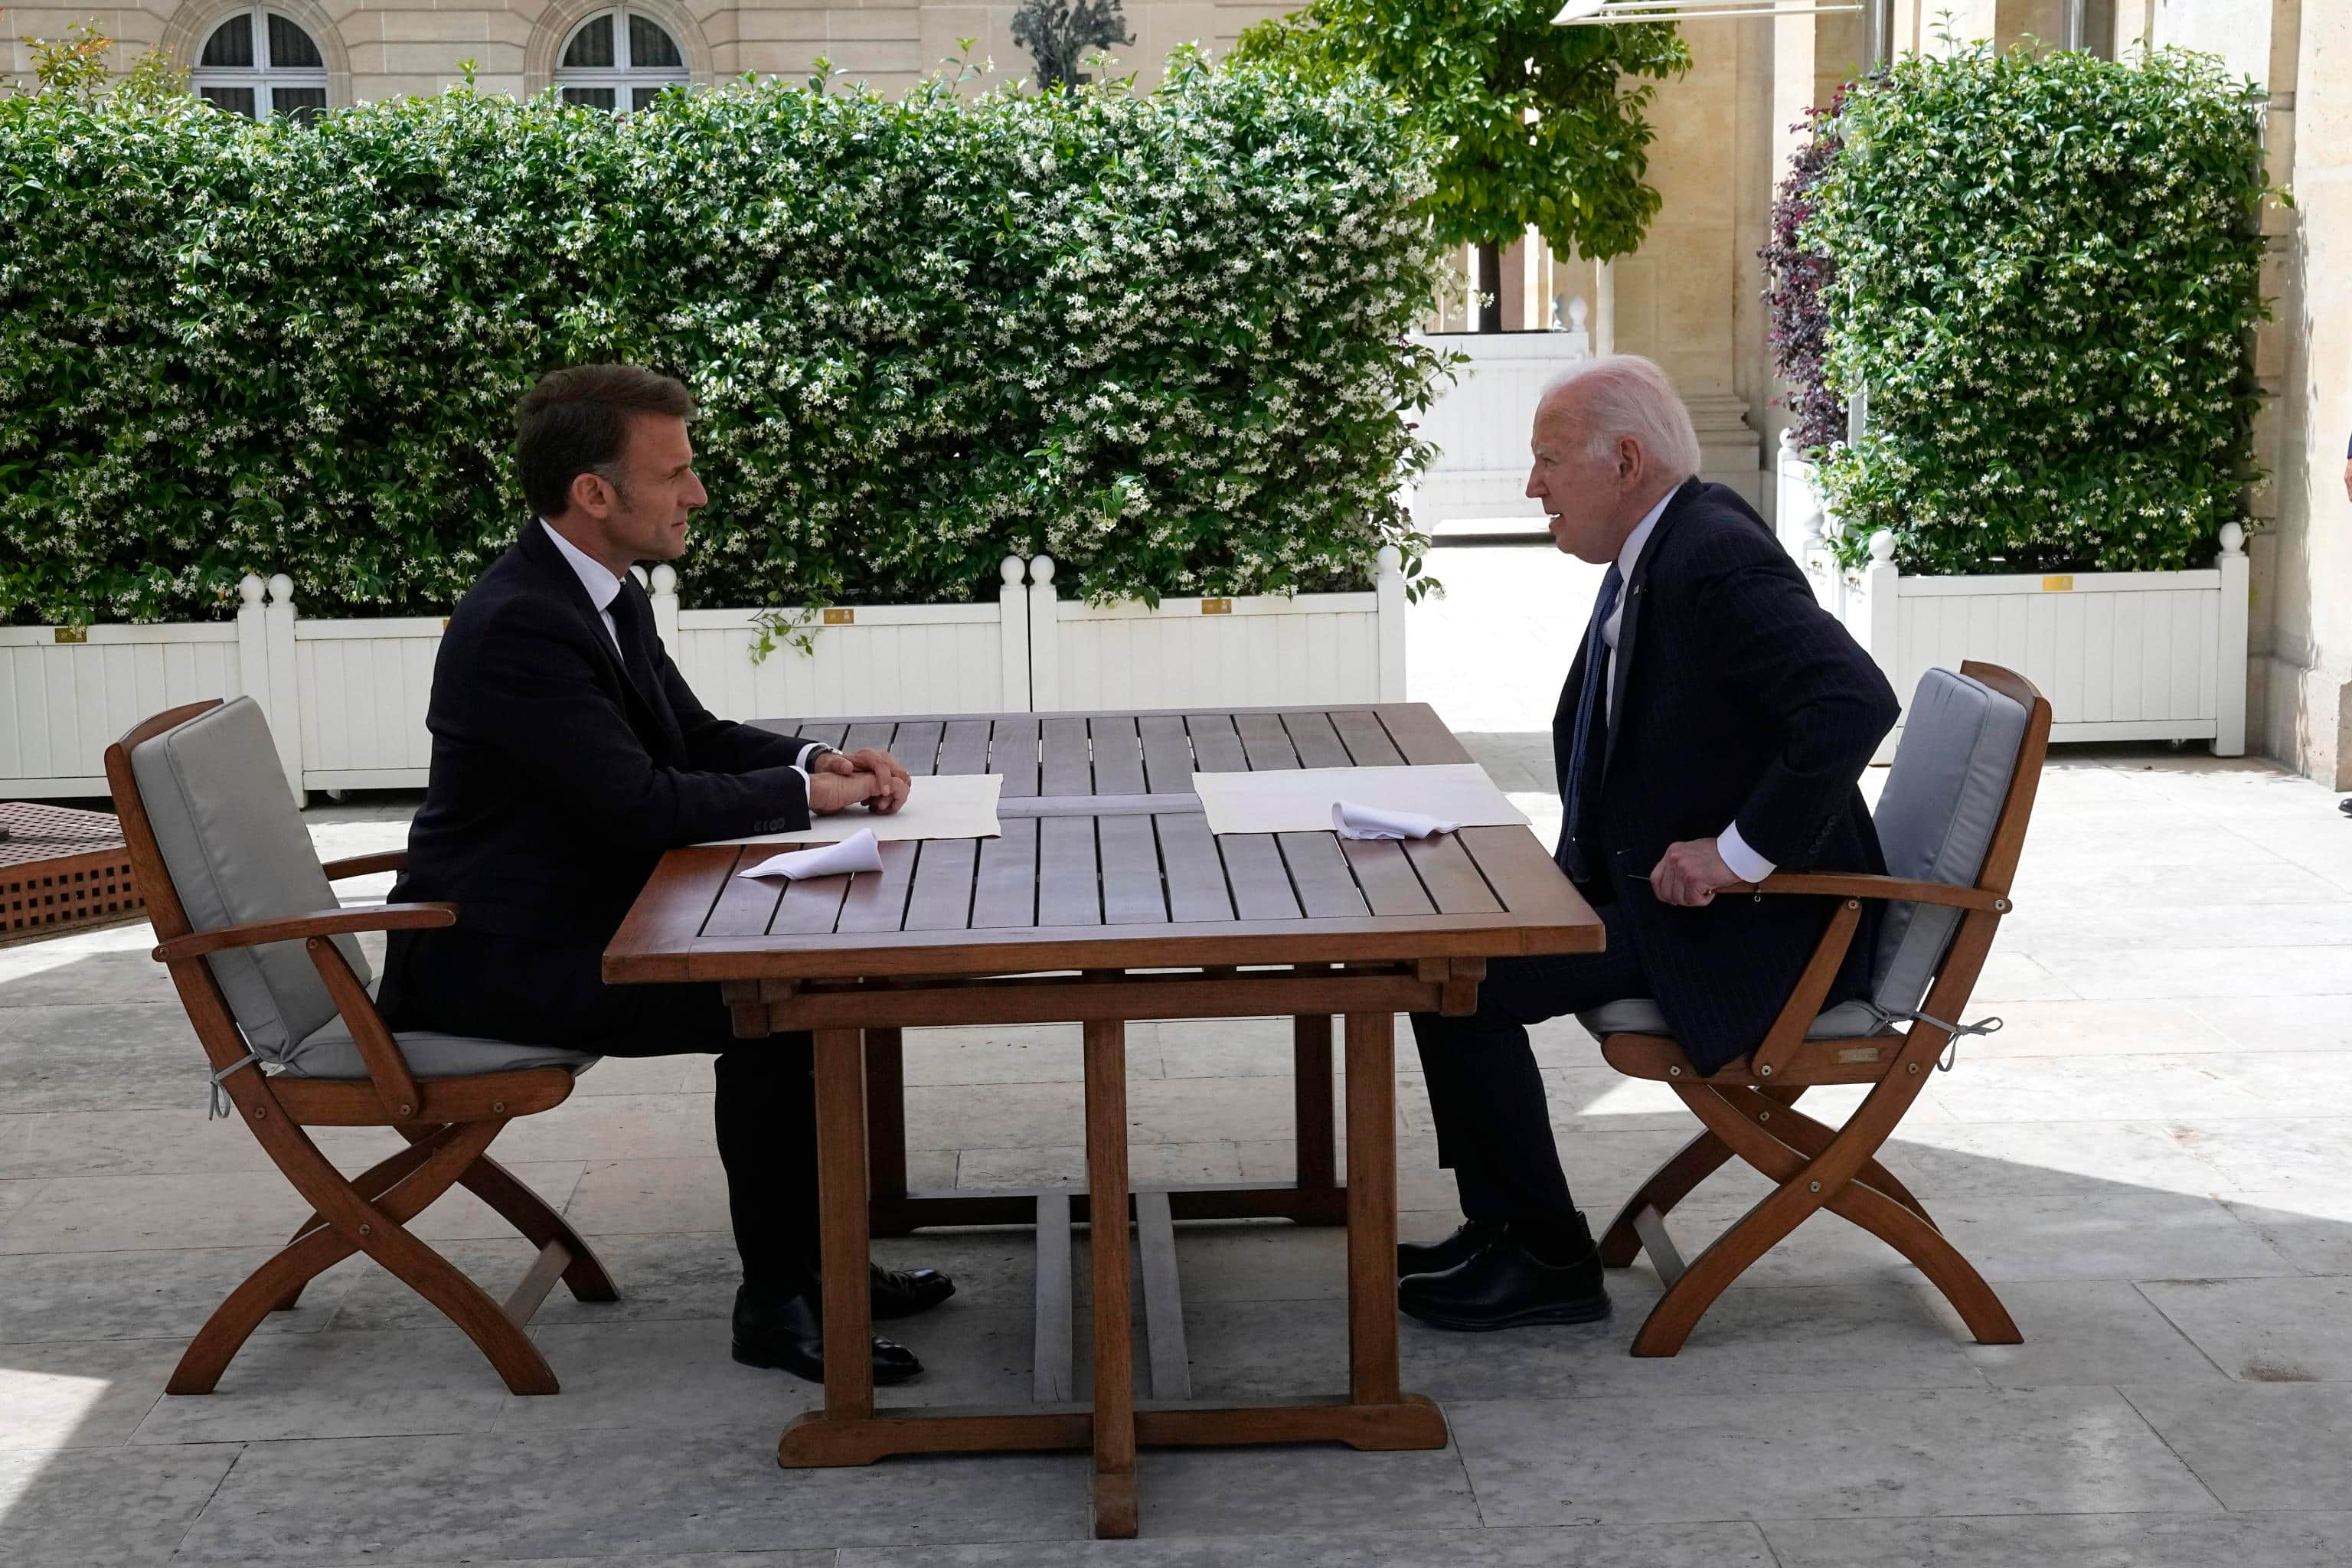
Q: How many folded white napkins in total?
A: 2